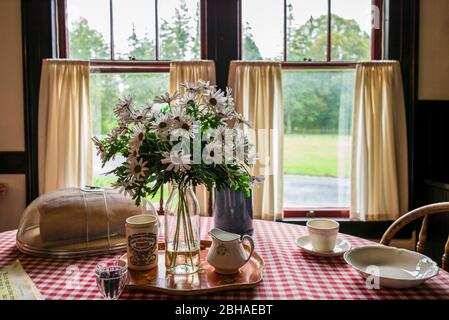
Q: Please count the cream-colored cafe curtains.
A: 4